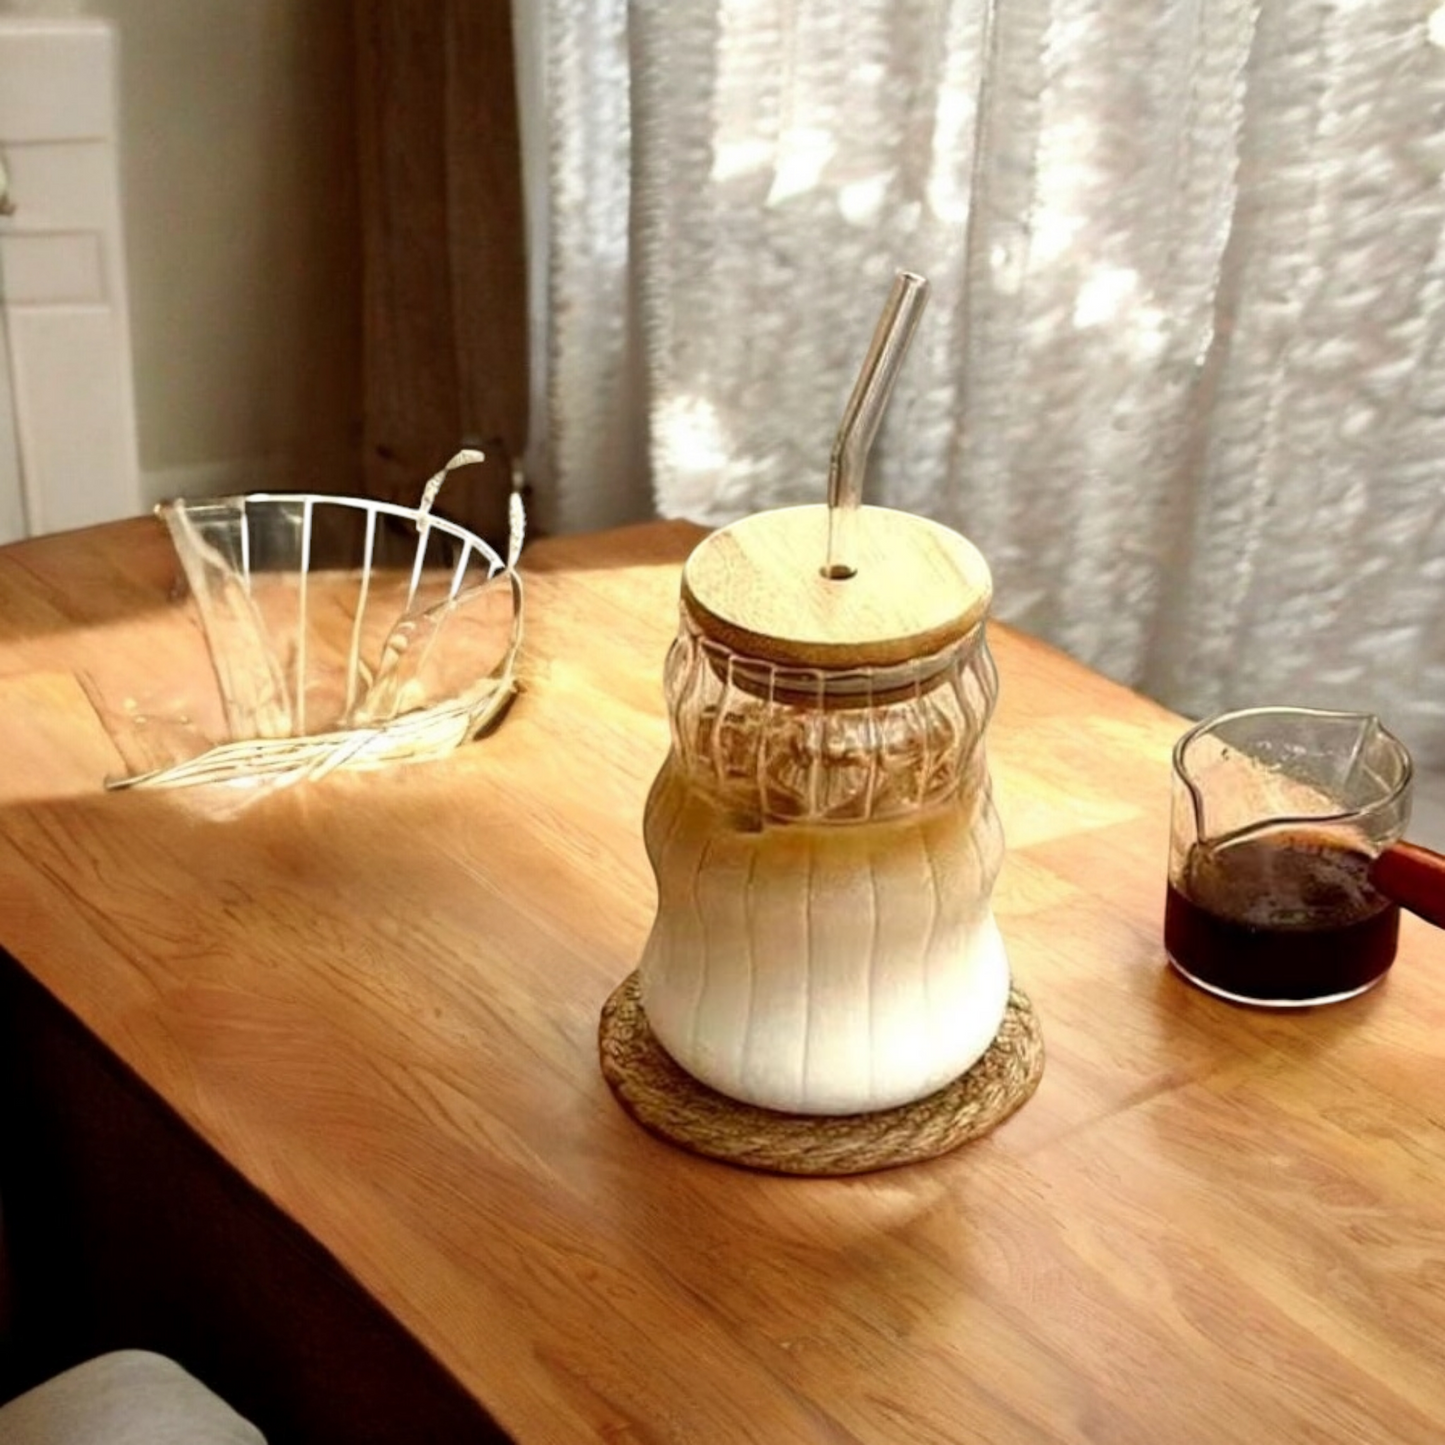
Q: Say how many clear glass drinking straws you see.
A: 1